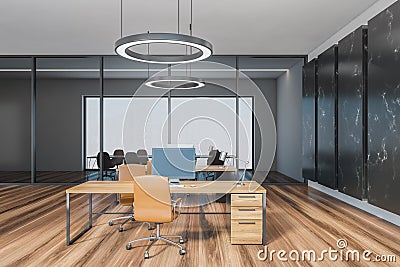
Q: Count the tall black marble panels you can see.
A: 4